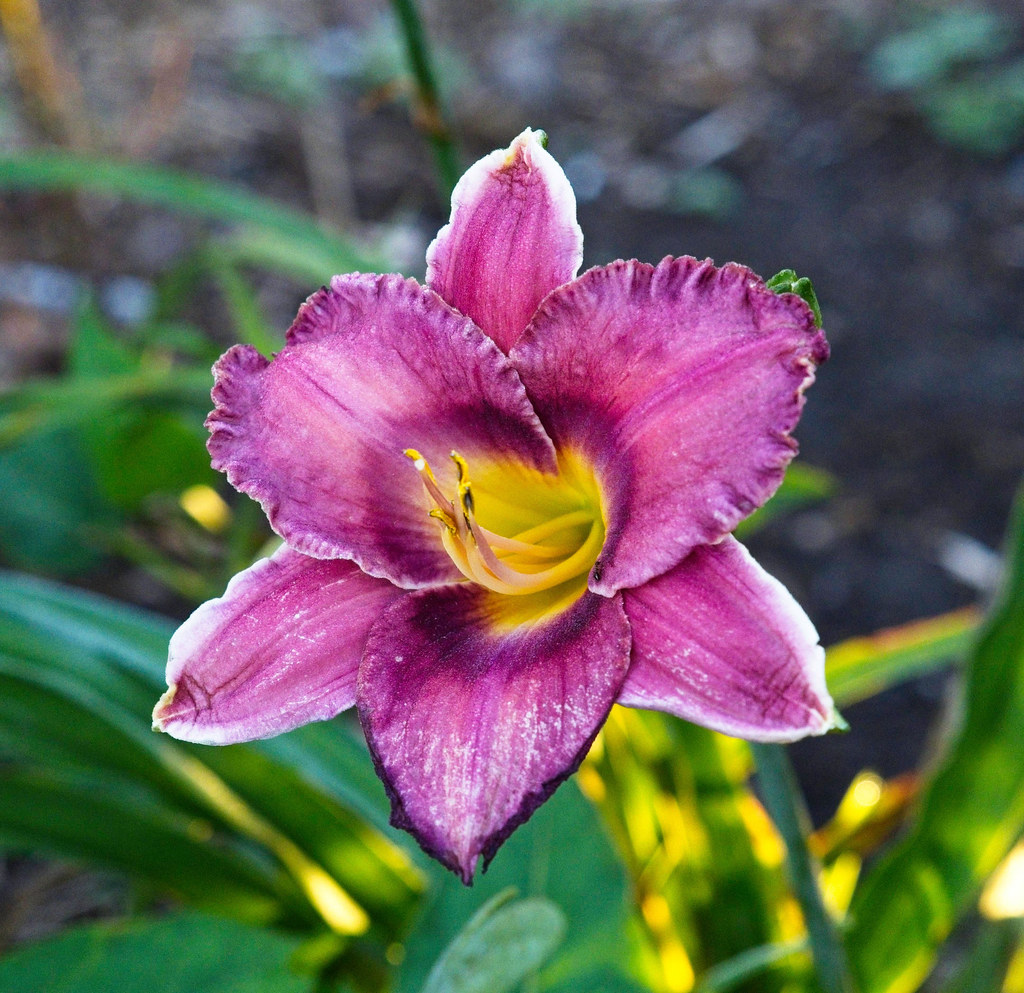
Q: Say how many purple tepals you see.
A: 6